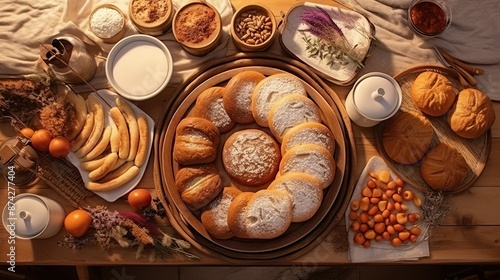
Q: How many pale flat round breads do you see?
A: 6